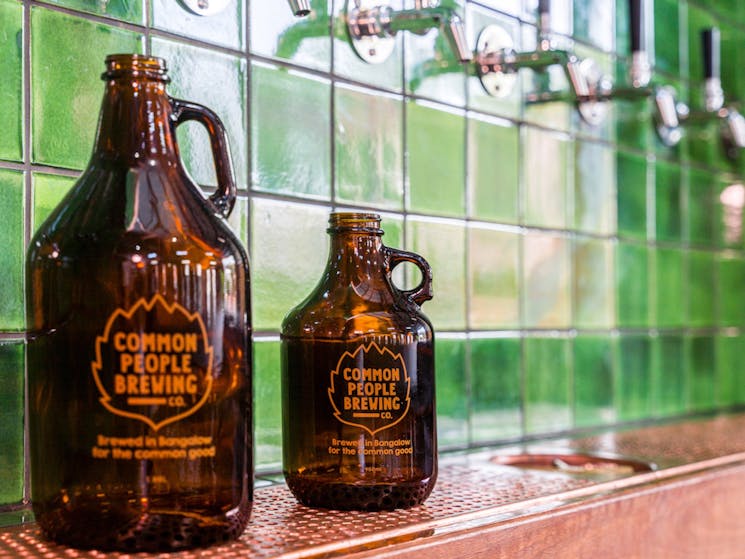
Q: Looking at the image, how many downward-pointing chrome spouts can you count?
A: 5